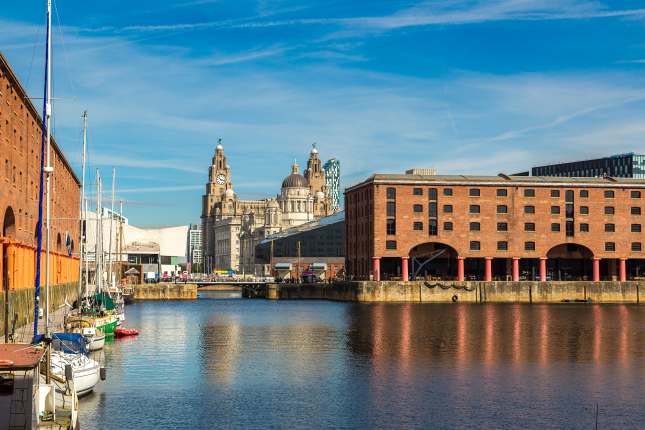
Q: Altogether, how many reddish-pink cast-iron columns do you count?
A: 8